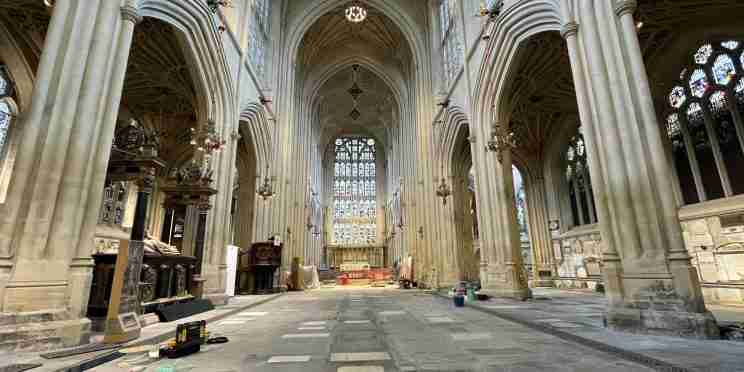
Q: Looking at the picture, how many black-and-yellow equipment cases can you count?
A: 1